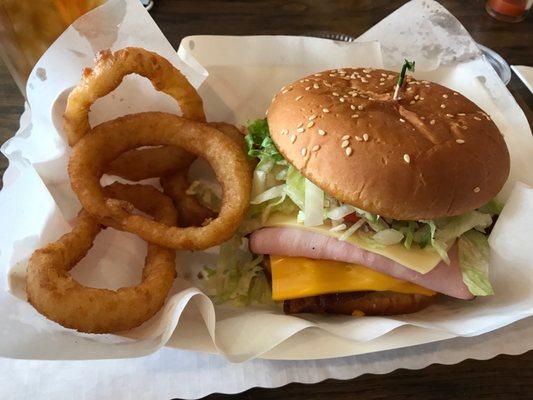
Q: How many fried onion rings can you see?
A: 4